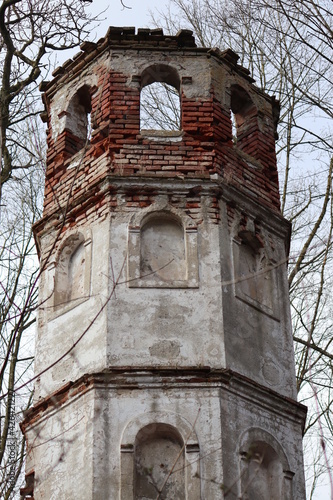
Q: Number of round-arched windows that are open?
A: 3